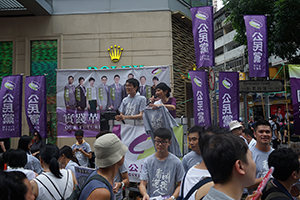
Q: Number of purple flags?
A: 6